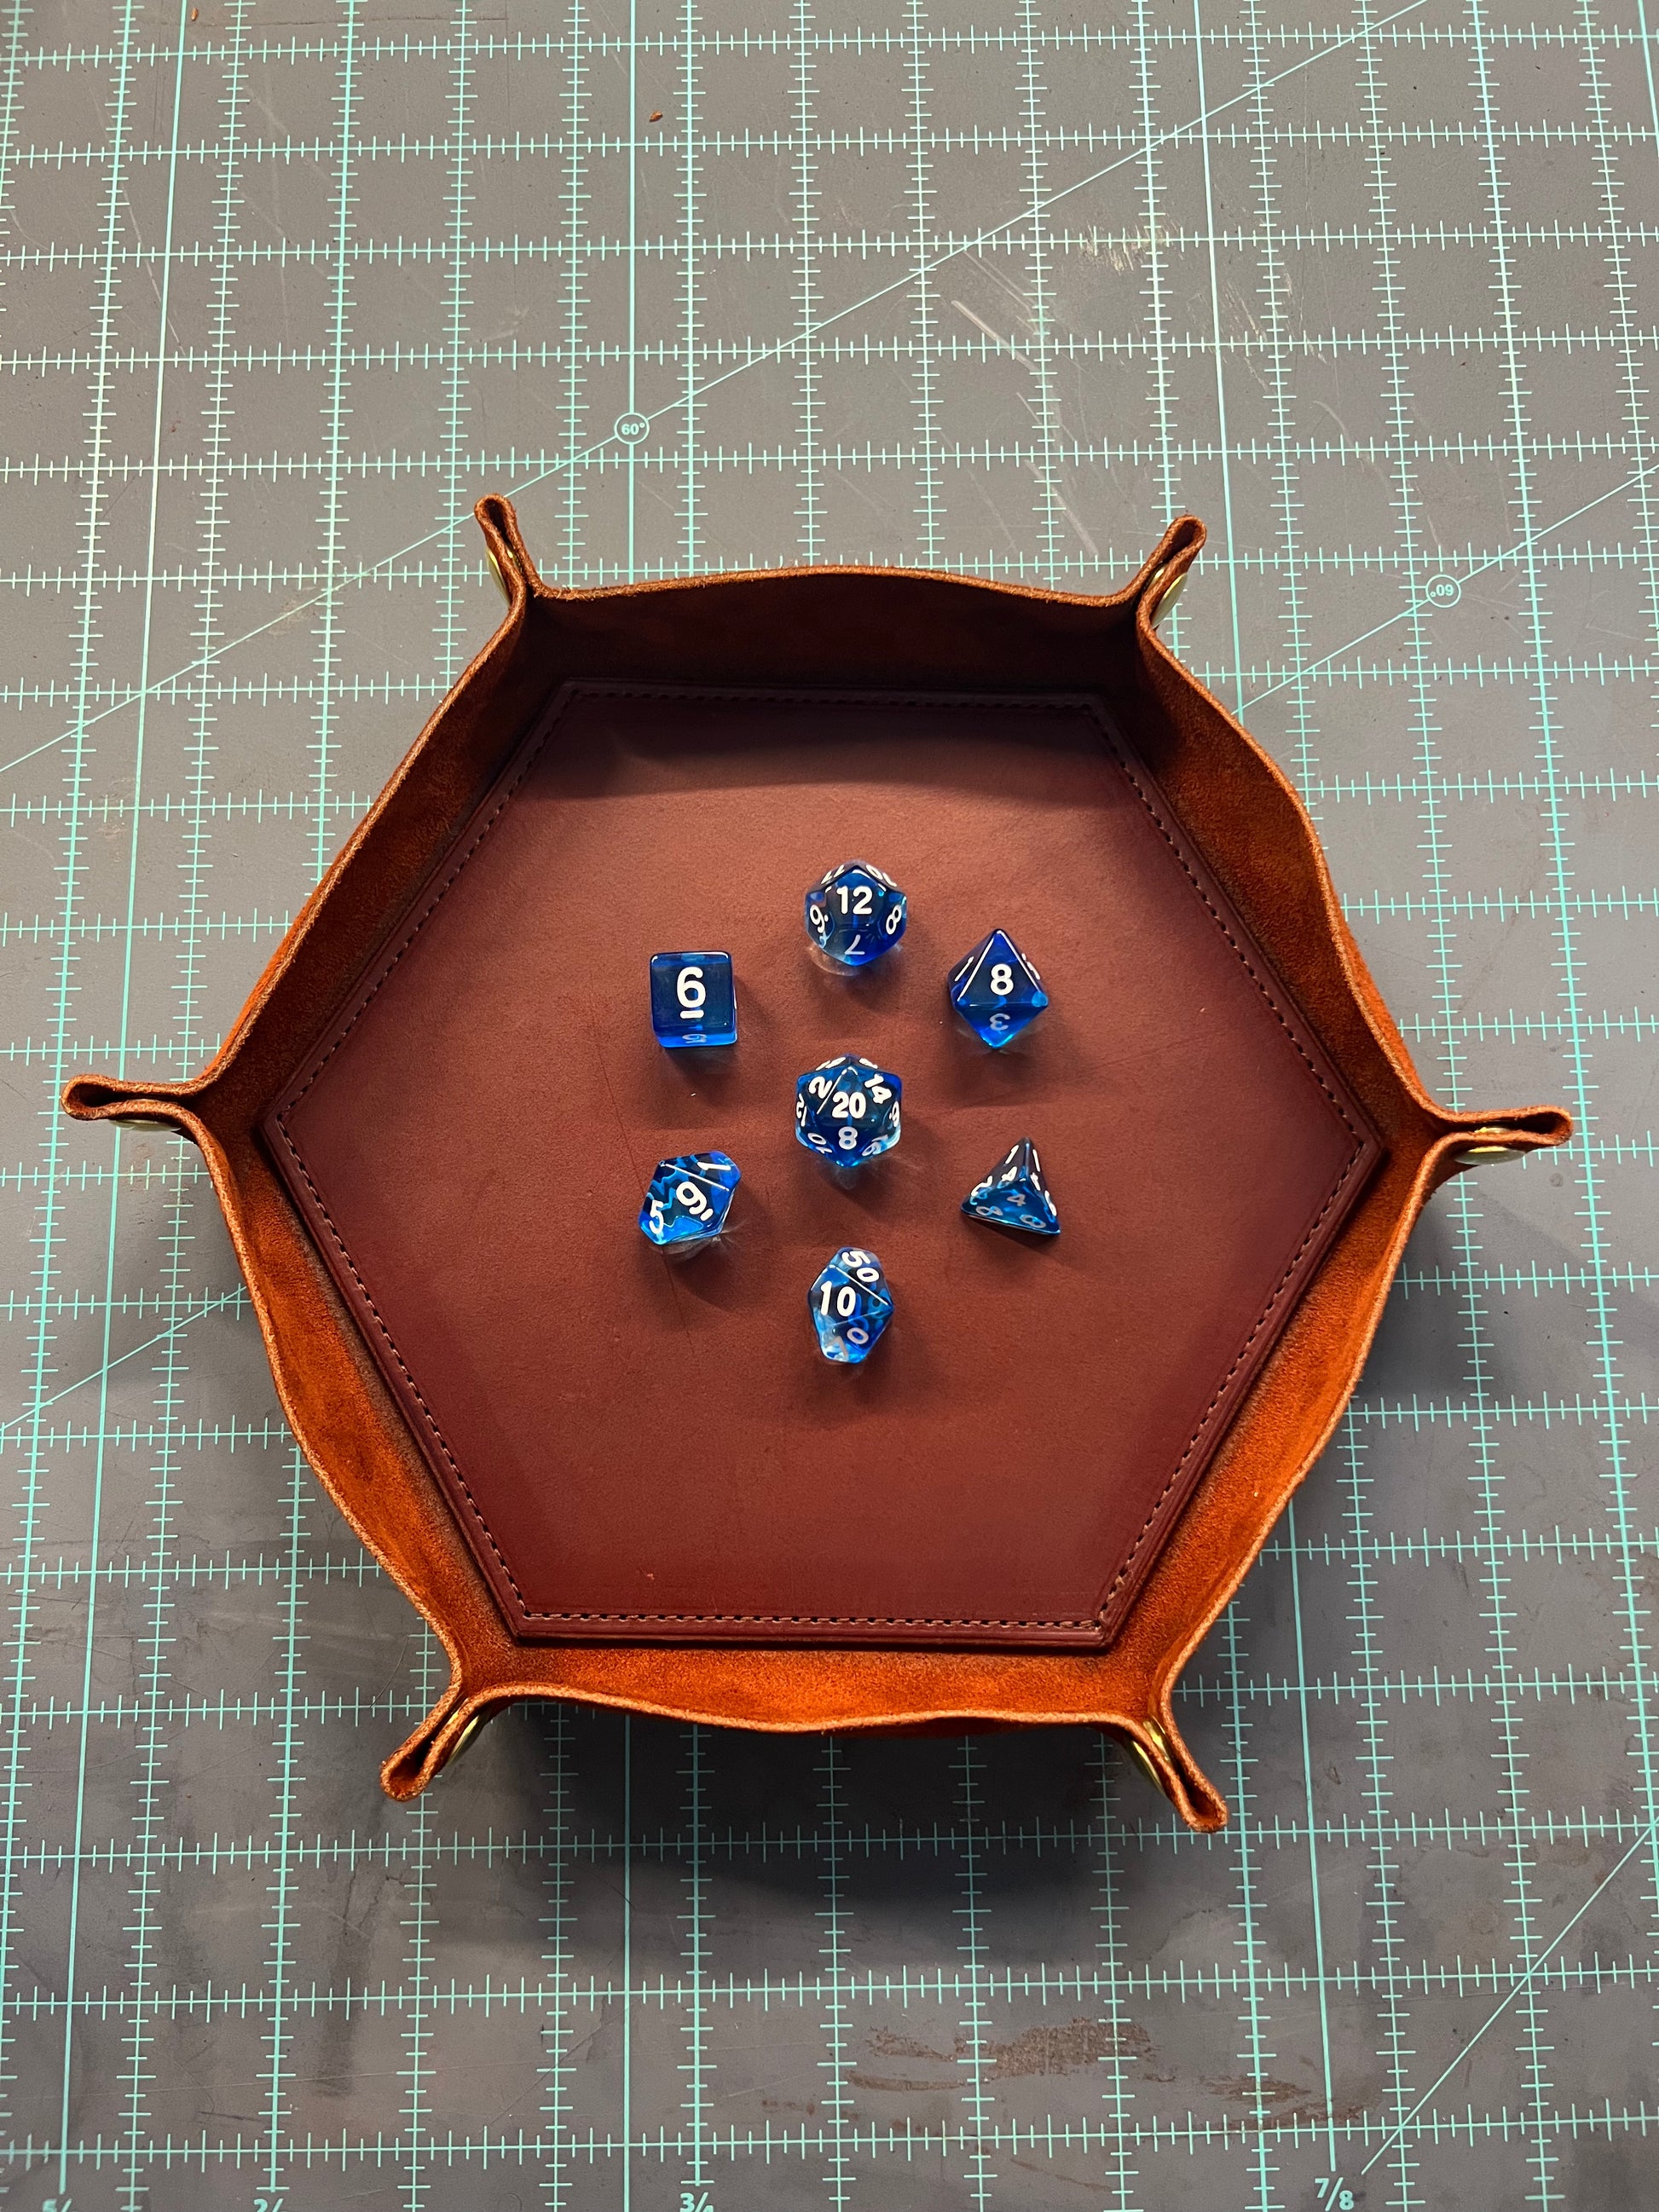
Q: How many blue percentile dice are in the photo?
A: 1